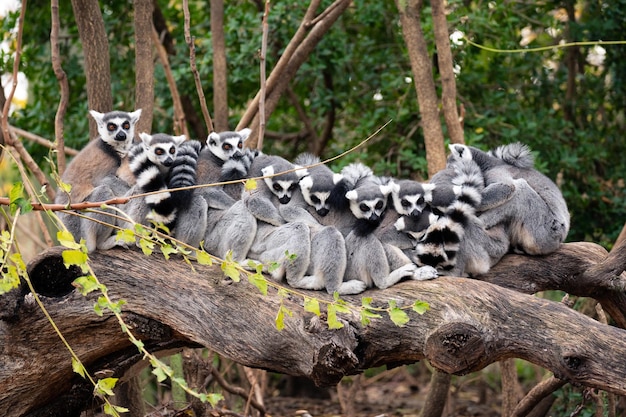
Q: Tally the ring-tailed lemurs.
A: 10